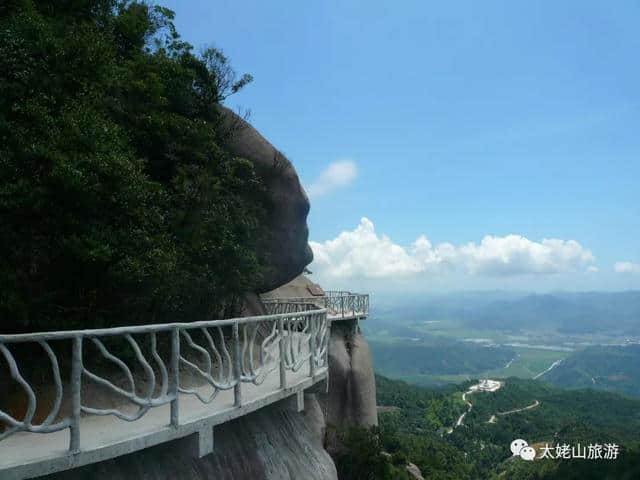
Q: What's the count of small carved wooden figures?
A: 0